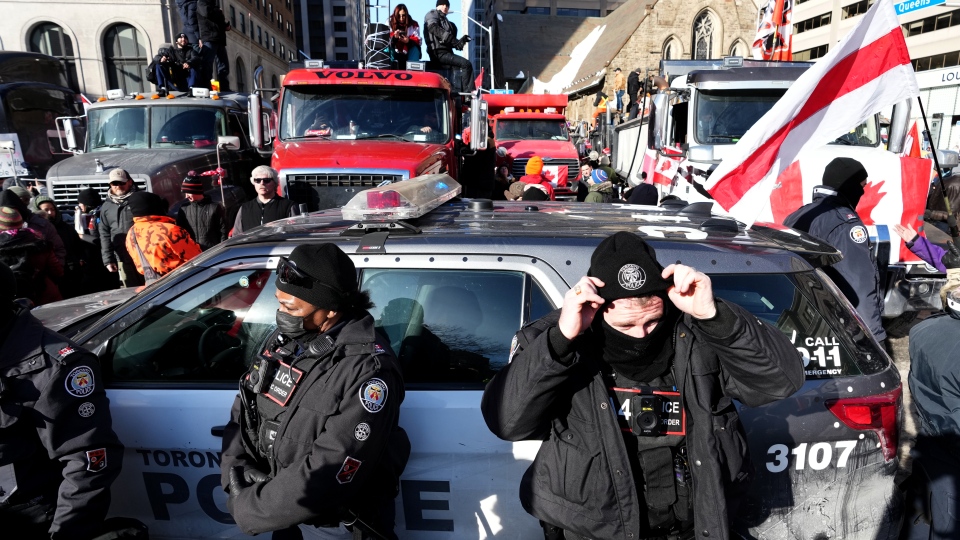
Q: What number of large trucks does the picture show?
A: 4